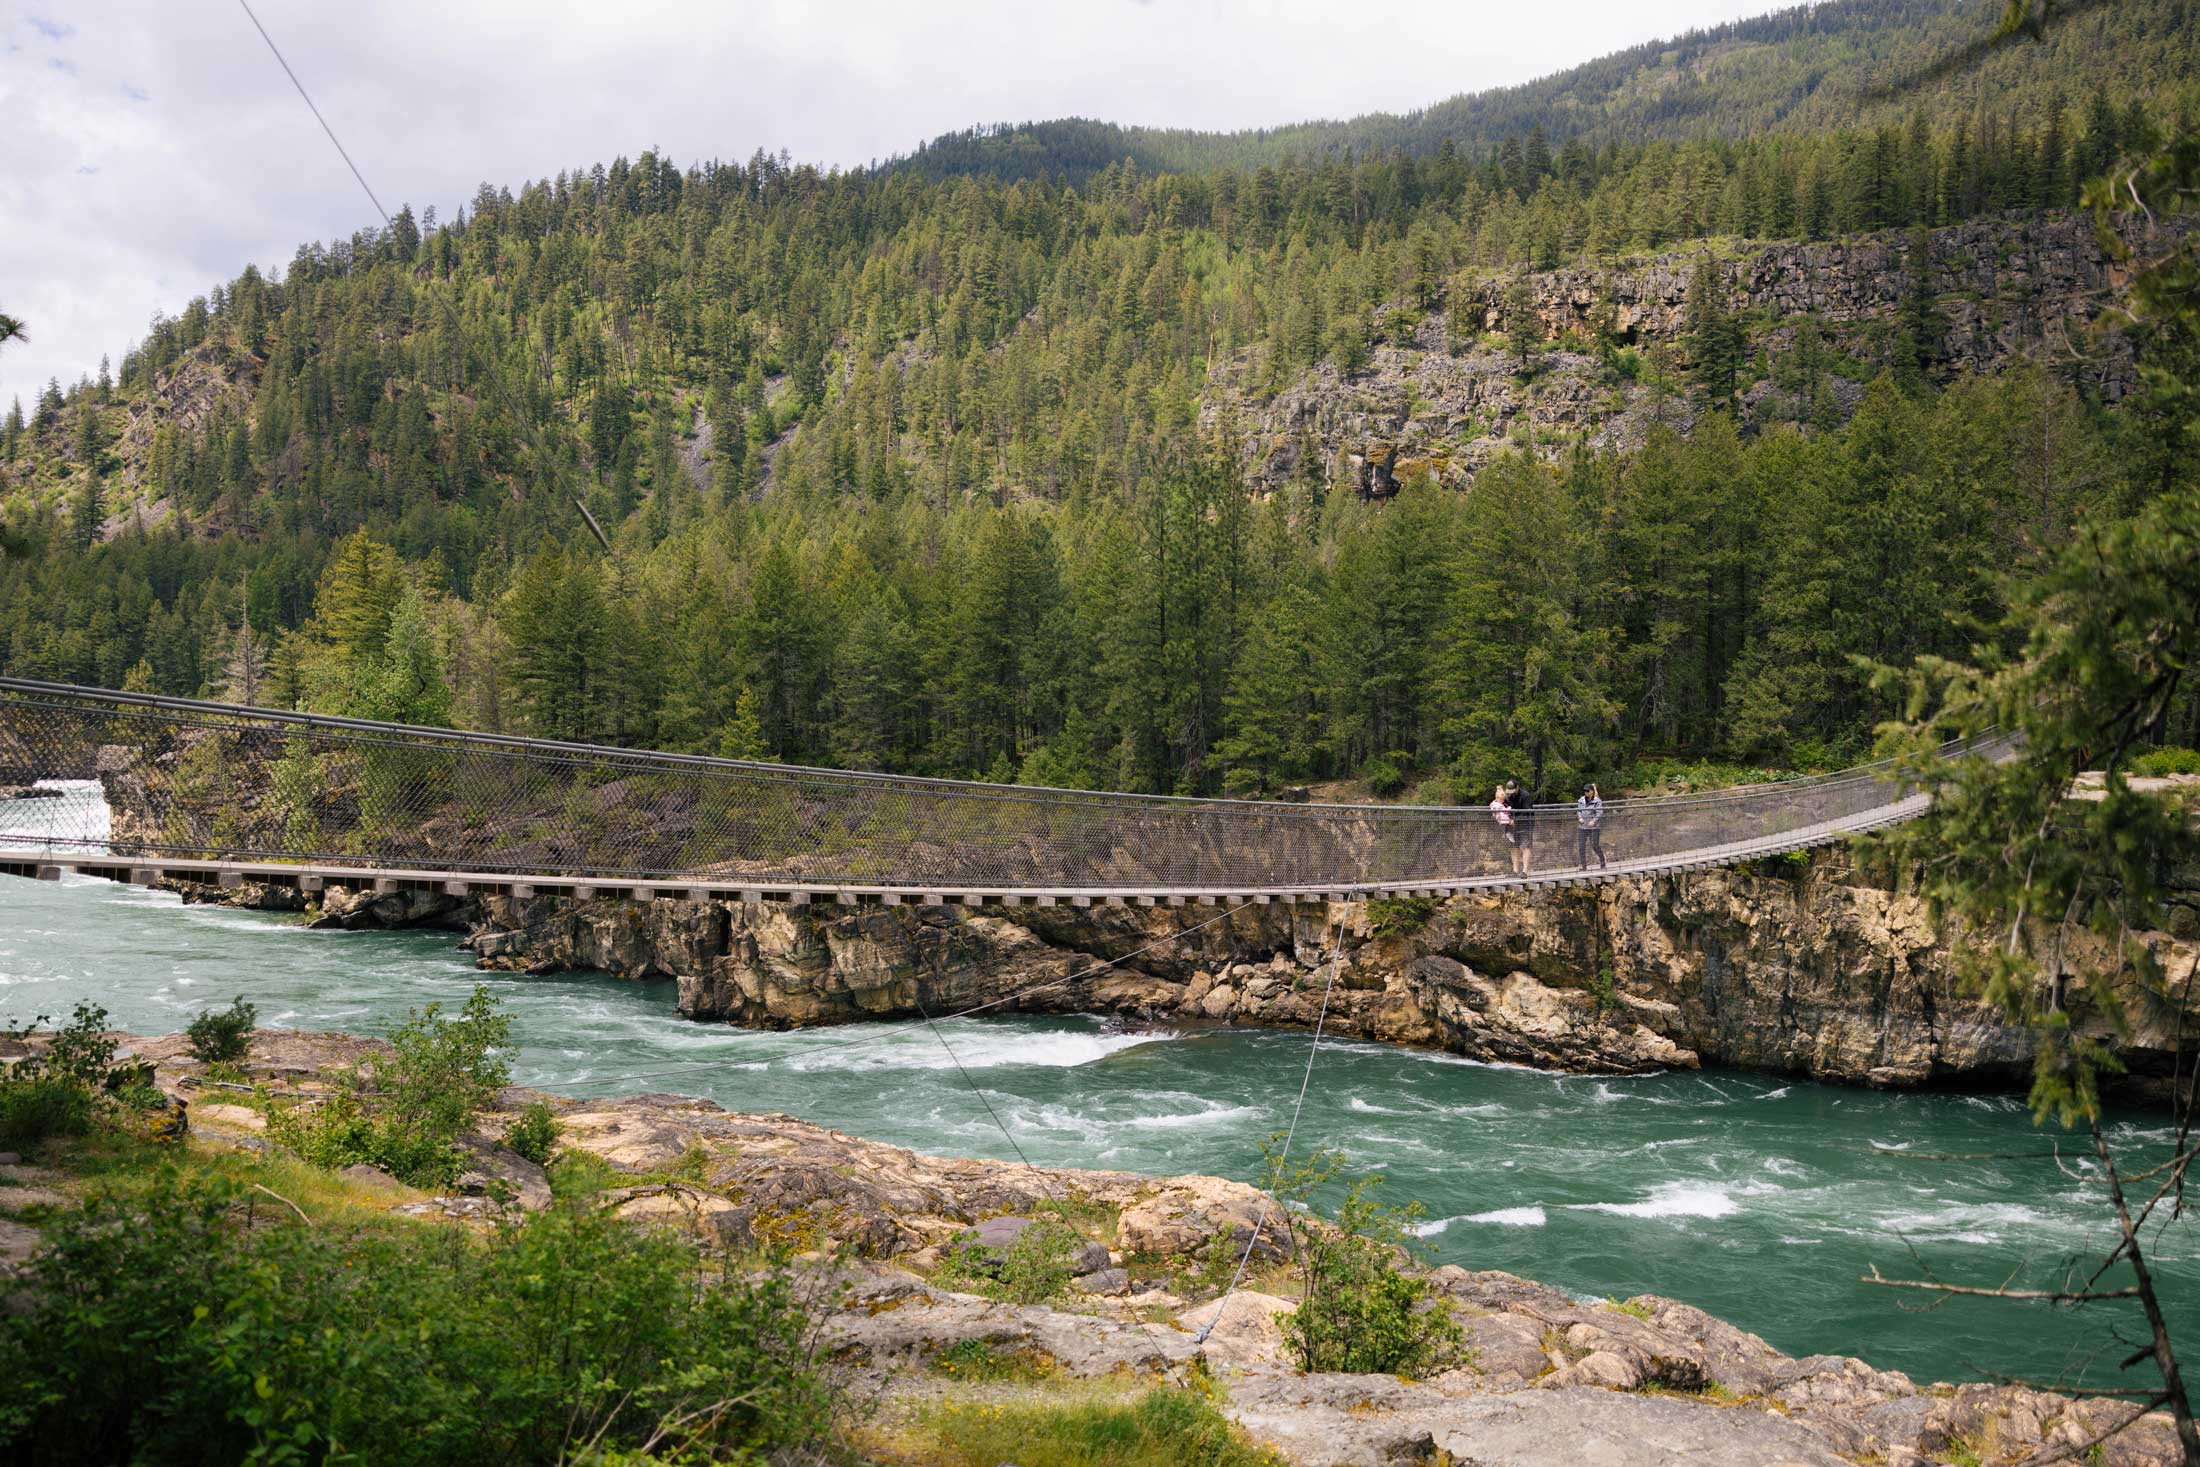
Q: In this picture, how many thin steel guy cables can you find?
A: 3